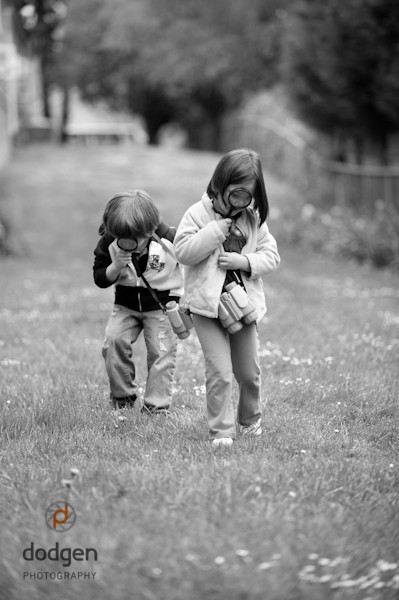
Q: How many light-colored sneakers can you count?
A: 2